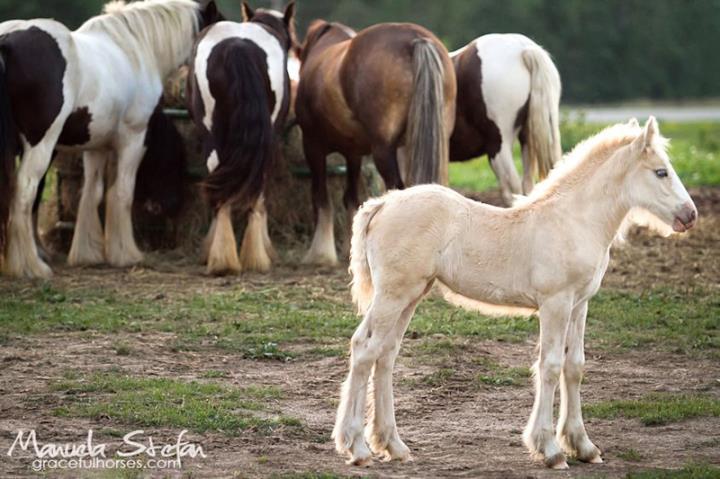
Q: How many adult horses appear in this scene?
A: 4